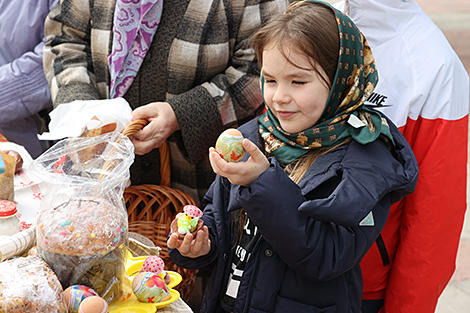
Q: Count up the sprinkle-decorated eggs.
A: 0